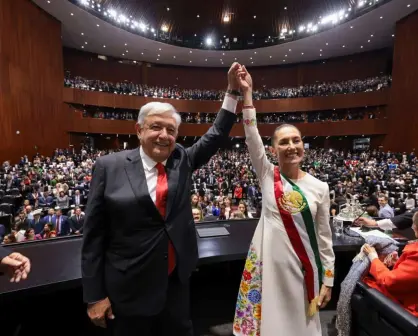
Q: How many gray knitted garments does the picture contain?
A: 1